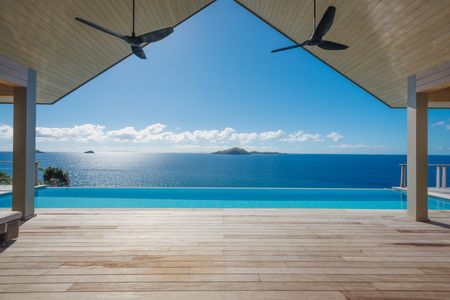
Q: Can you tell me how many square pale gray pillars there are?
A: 2